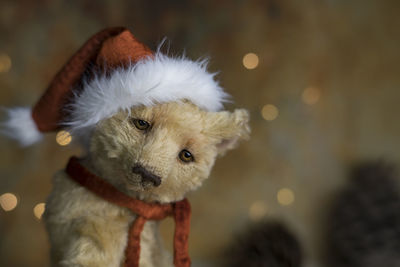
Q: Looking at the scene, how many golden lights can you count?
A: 9